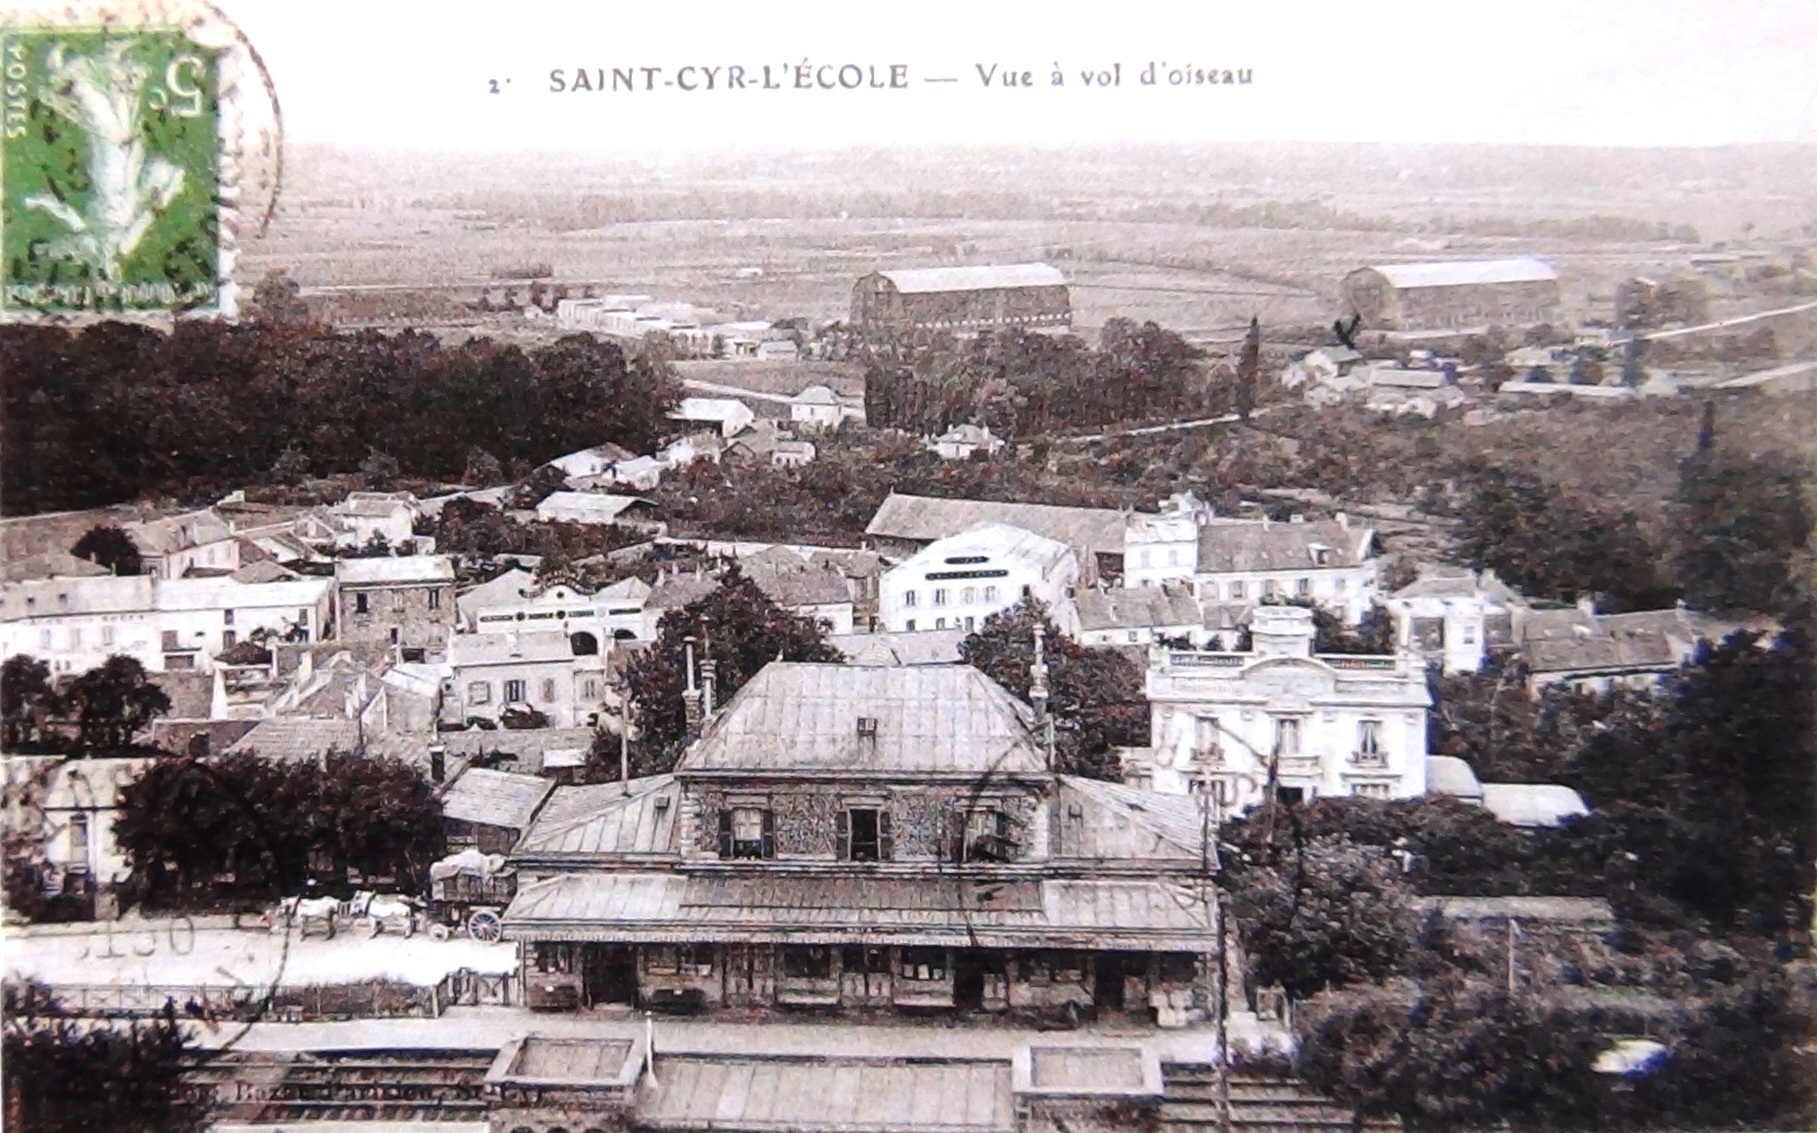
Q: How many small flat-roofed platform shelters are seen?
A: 2